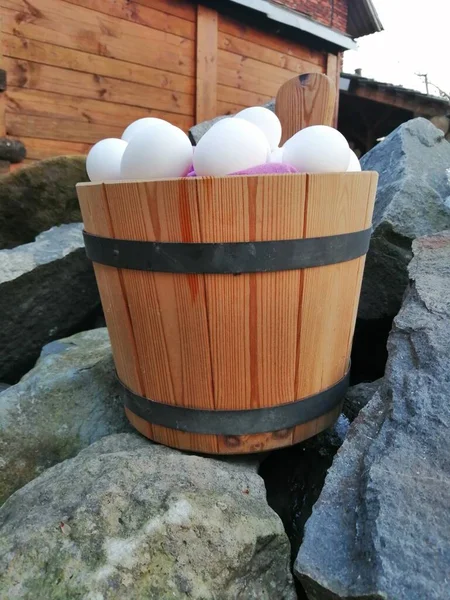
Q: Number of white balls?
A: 8